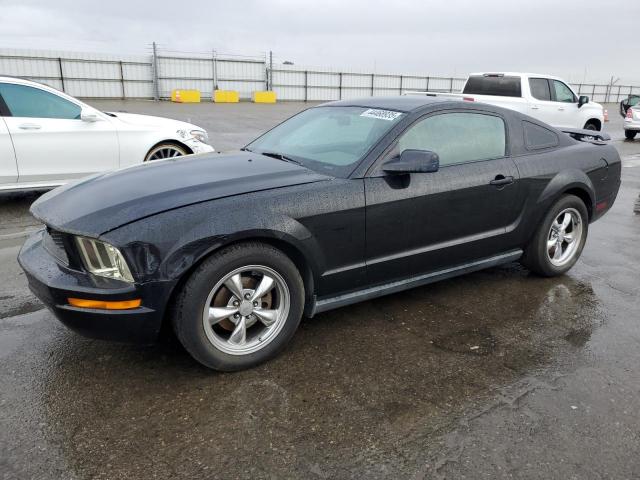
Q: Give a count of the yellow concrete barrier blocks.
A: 3